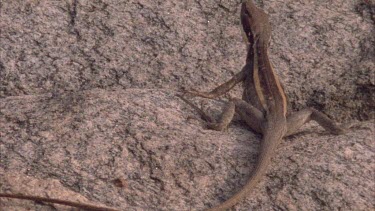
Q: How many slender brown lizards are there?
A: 1